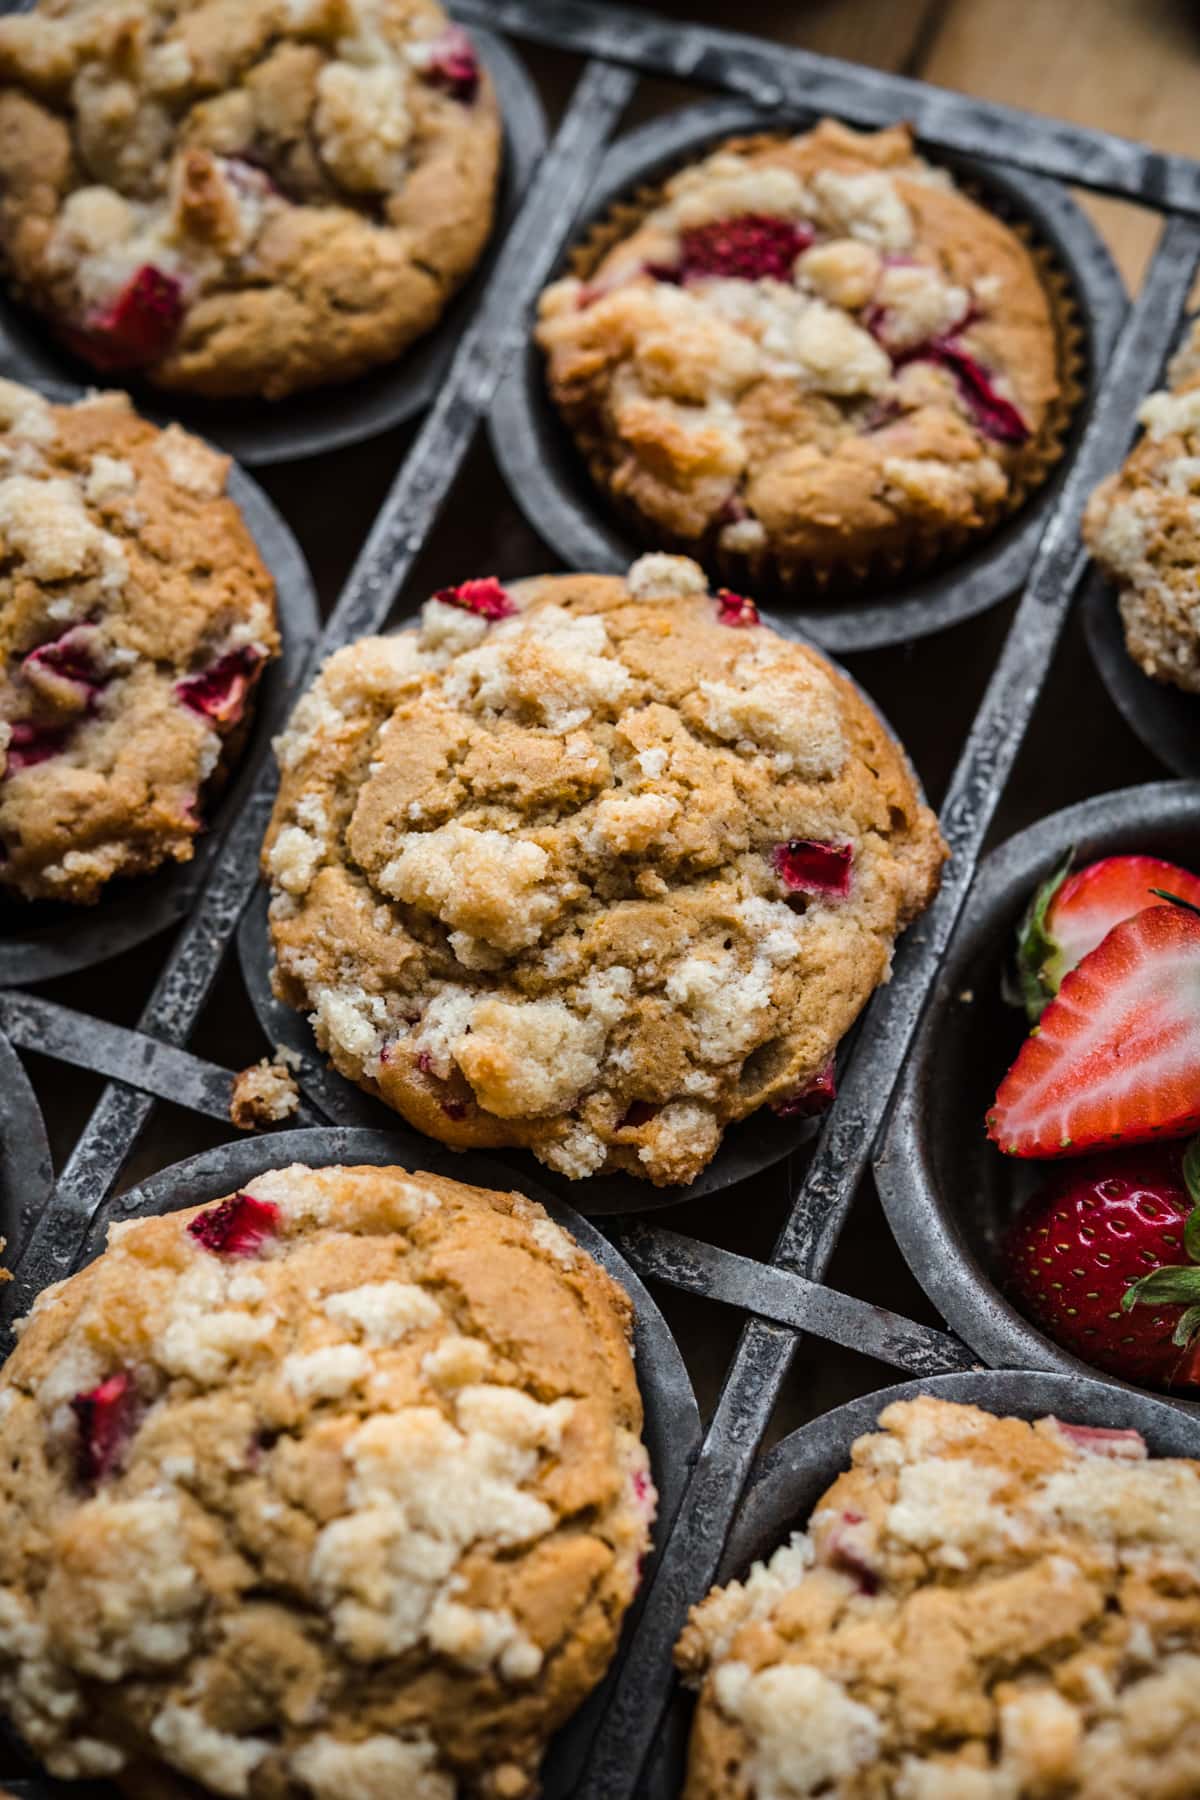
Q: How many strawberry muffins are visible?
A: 7